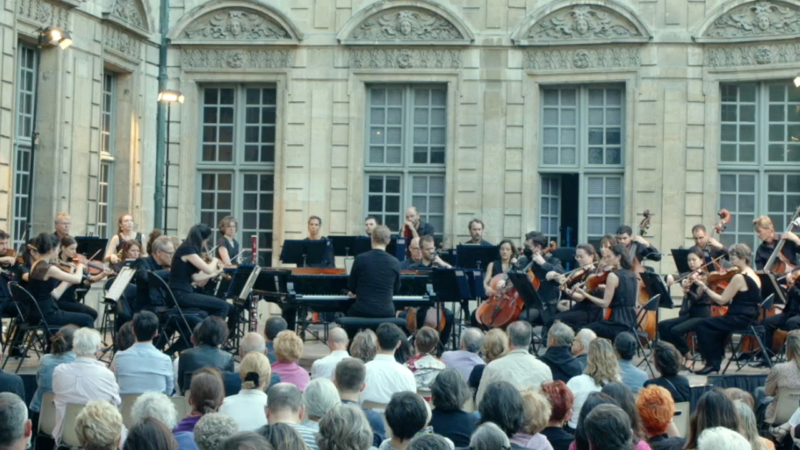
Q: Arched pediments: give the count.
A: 5